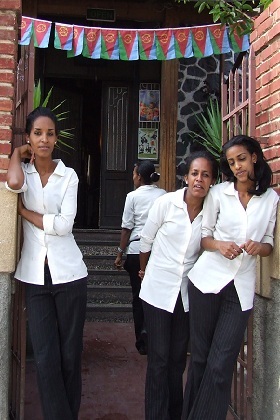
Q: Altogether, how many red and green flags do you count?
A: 13